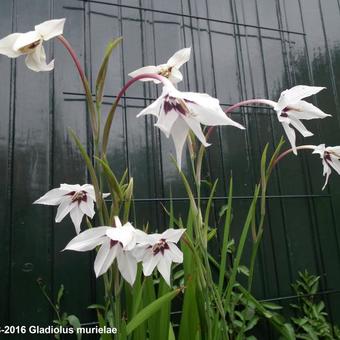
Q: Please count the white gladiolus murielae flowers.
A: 8